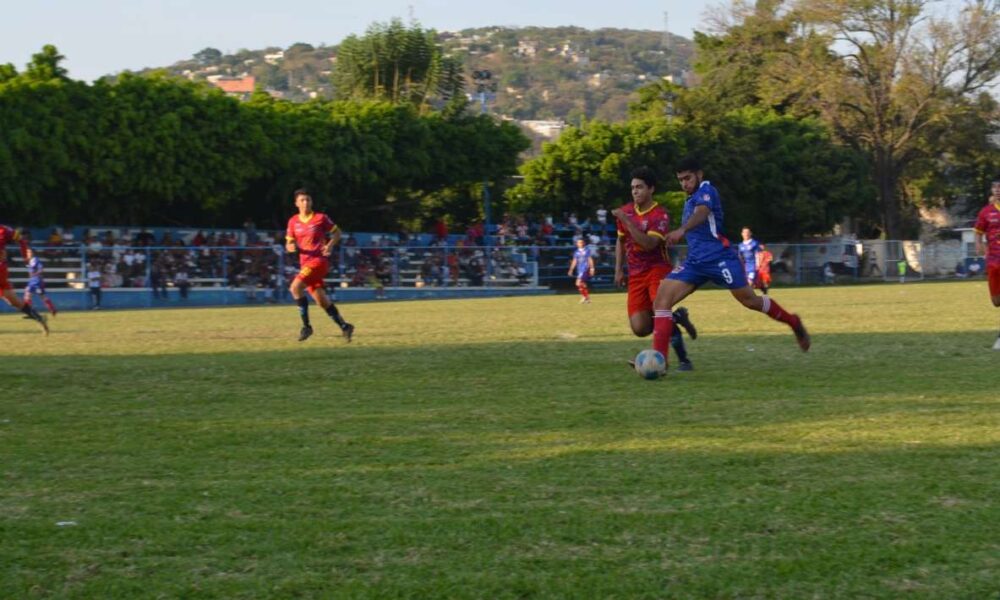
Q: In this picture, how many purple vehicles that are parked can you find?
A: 0